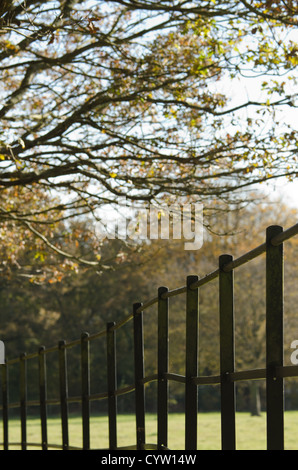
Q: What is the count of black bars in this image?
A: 11